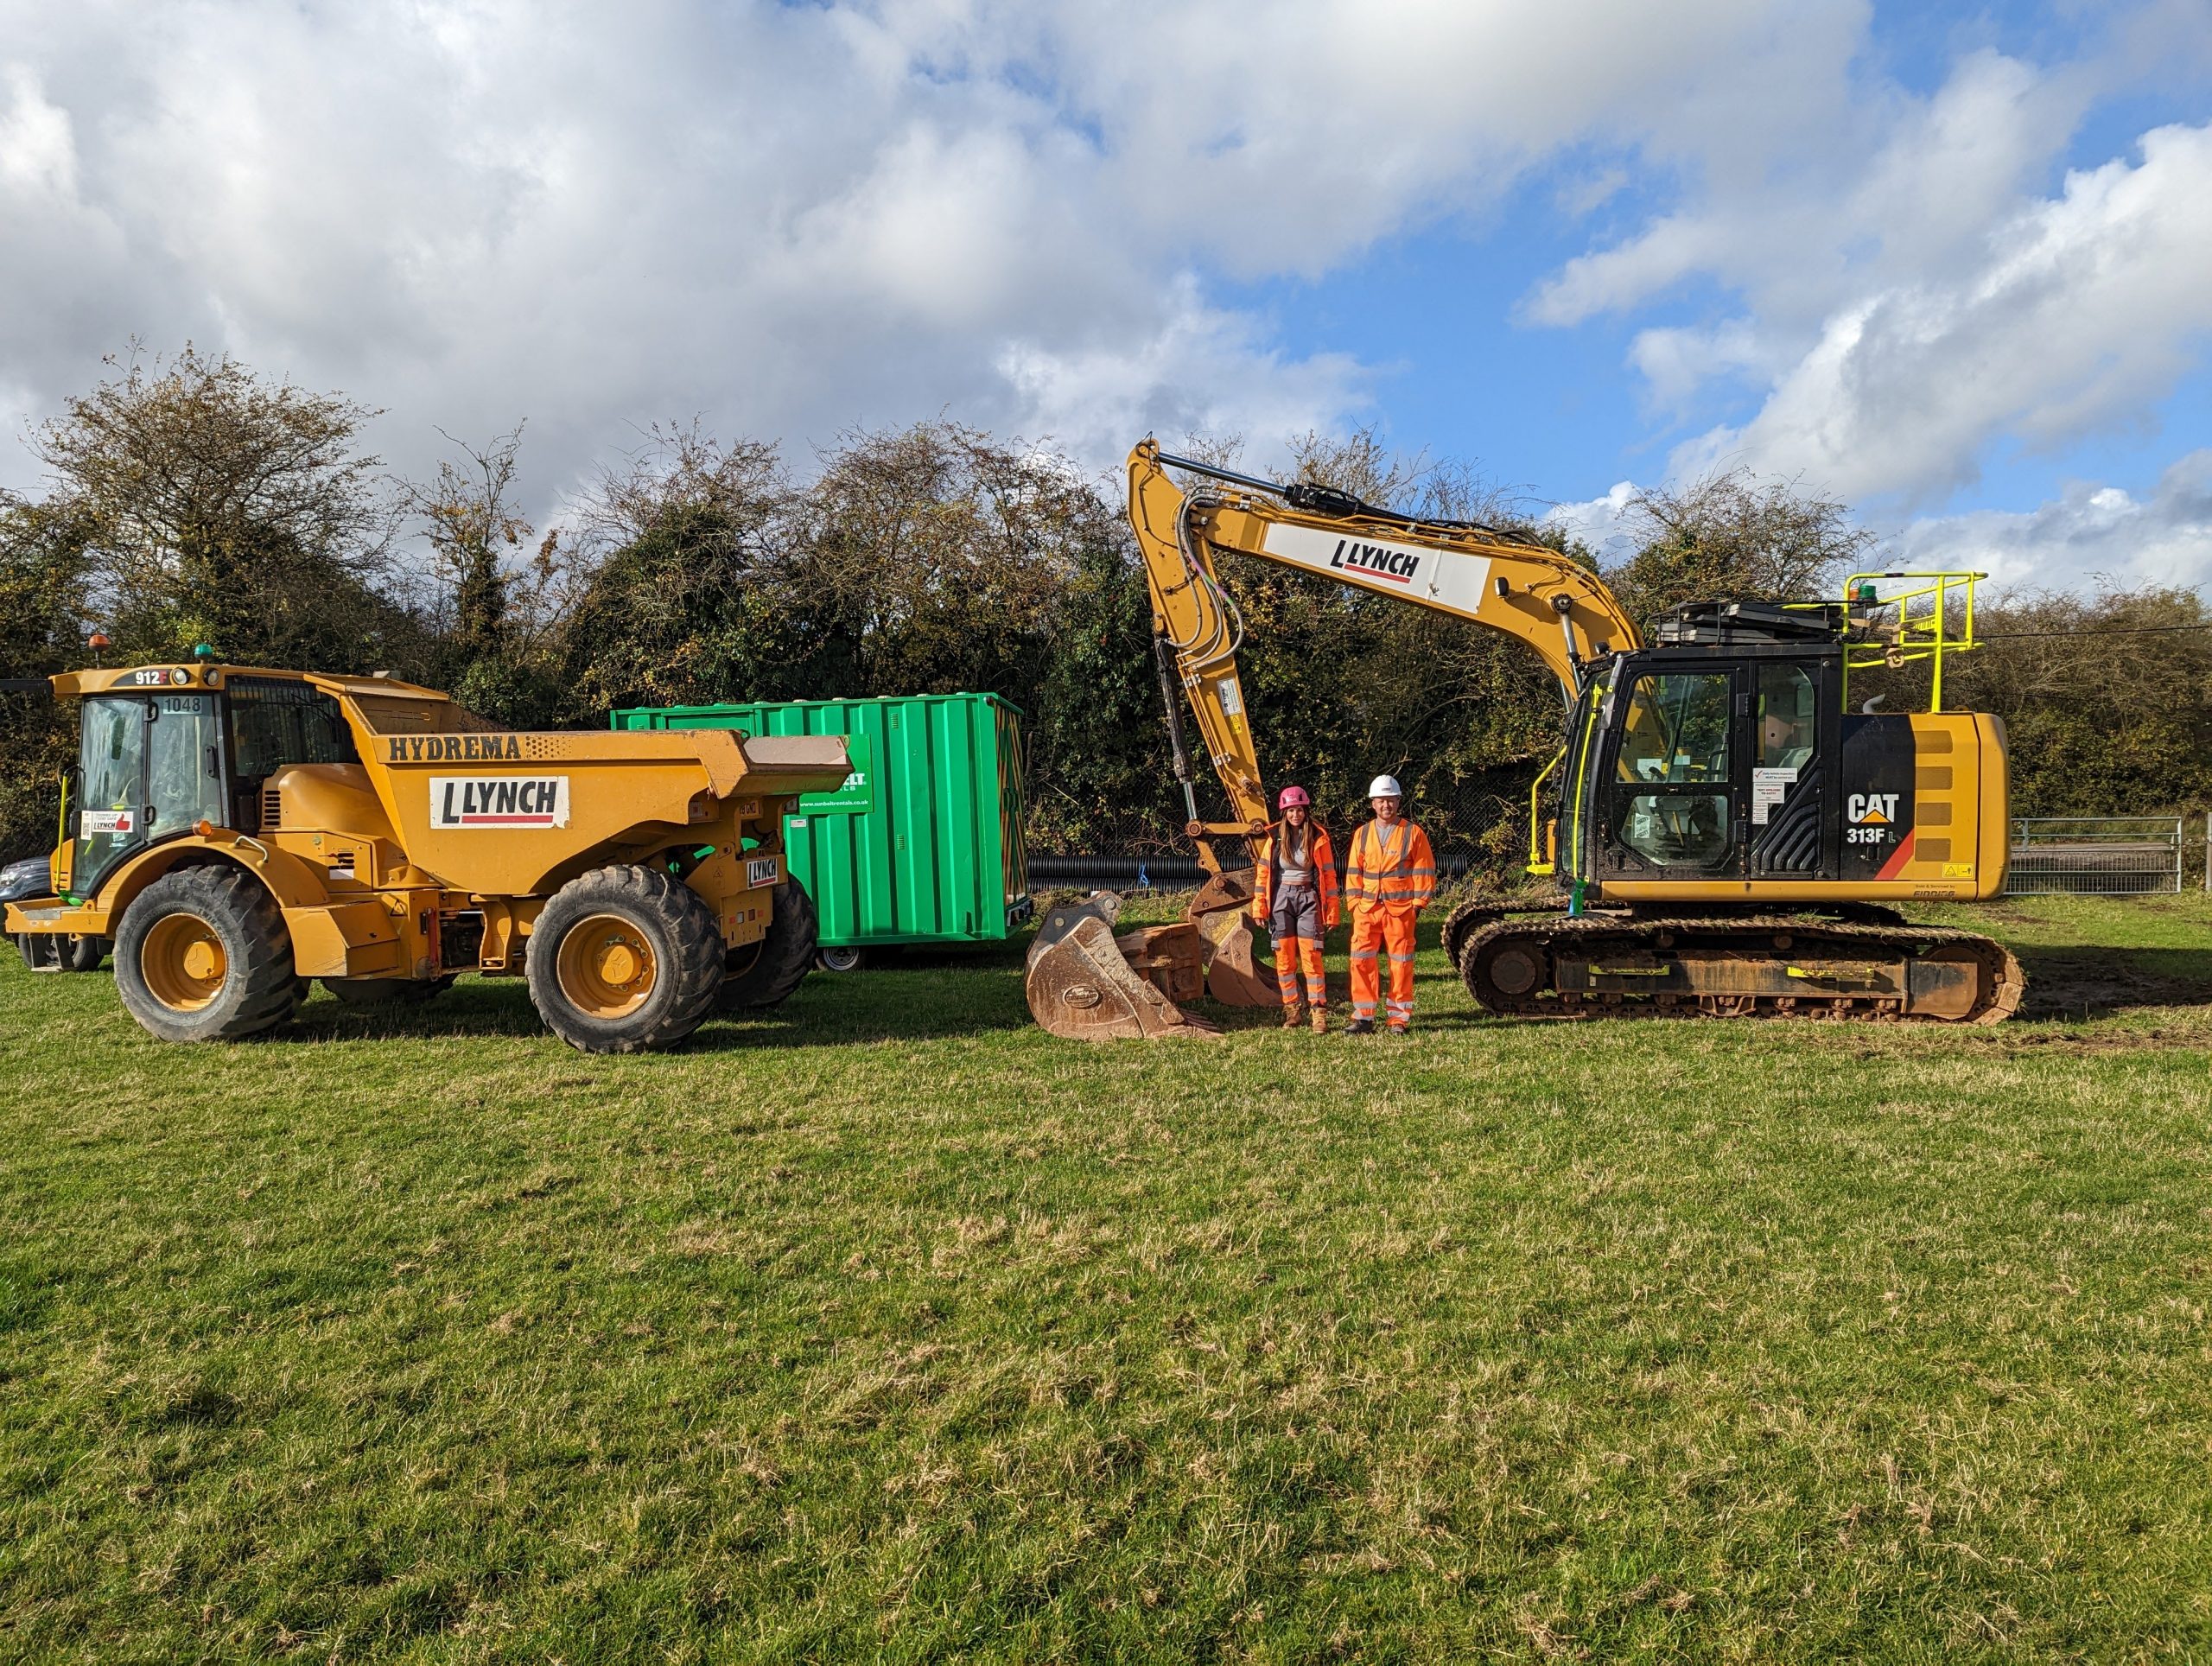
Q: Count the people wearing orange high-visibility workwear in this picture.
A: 2